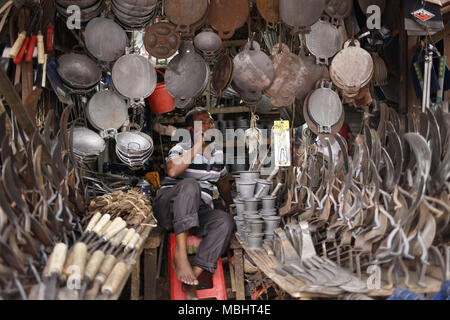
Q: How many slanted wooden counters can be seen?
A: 2